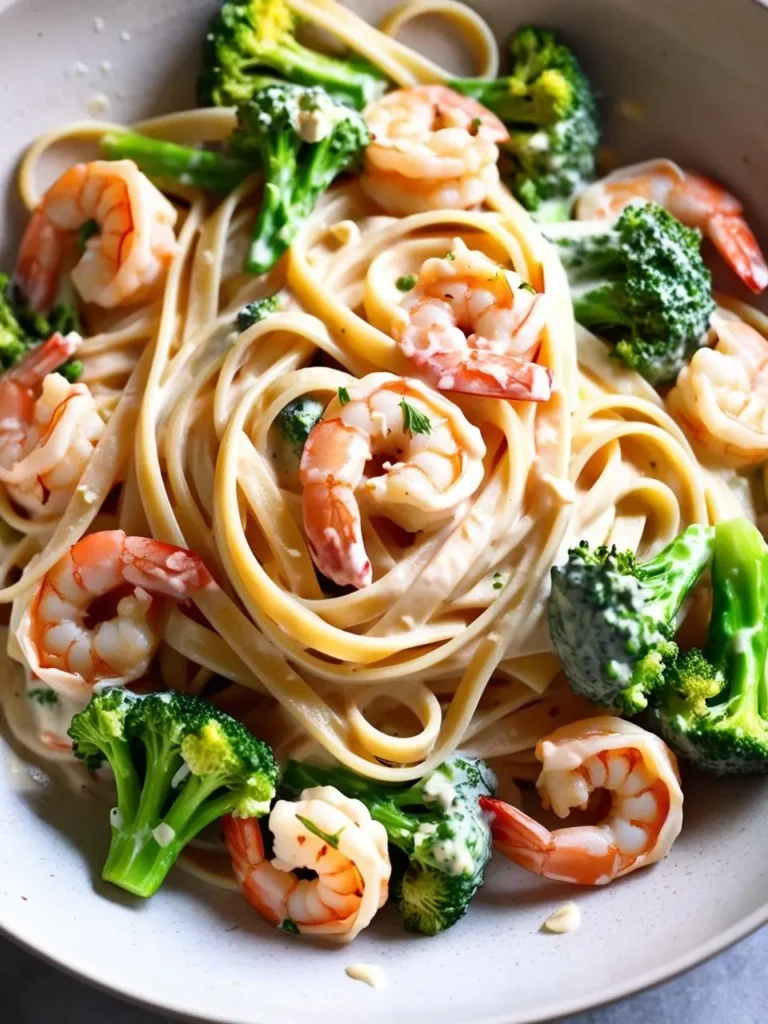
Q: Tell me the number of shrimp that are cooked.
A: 10